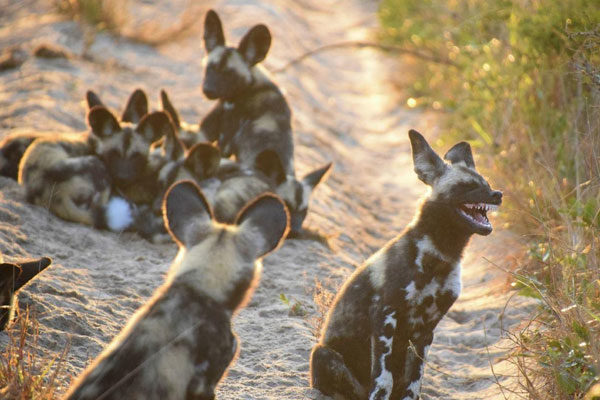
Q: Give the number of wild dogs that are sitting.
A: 3